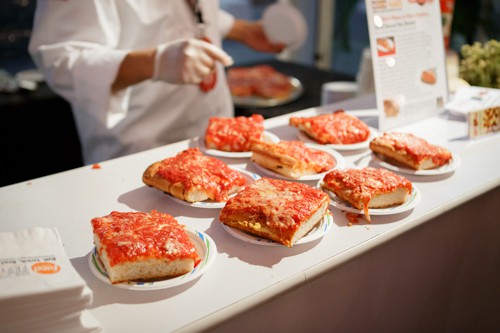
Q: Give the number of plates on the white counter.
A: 8